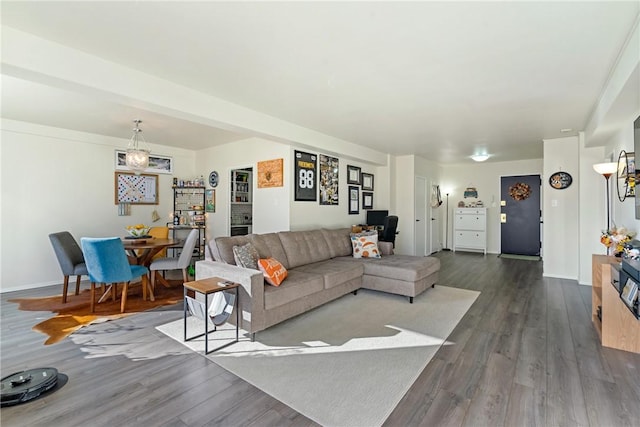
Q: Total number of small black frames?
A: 4